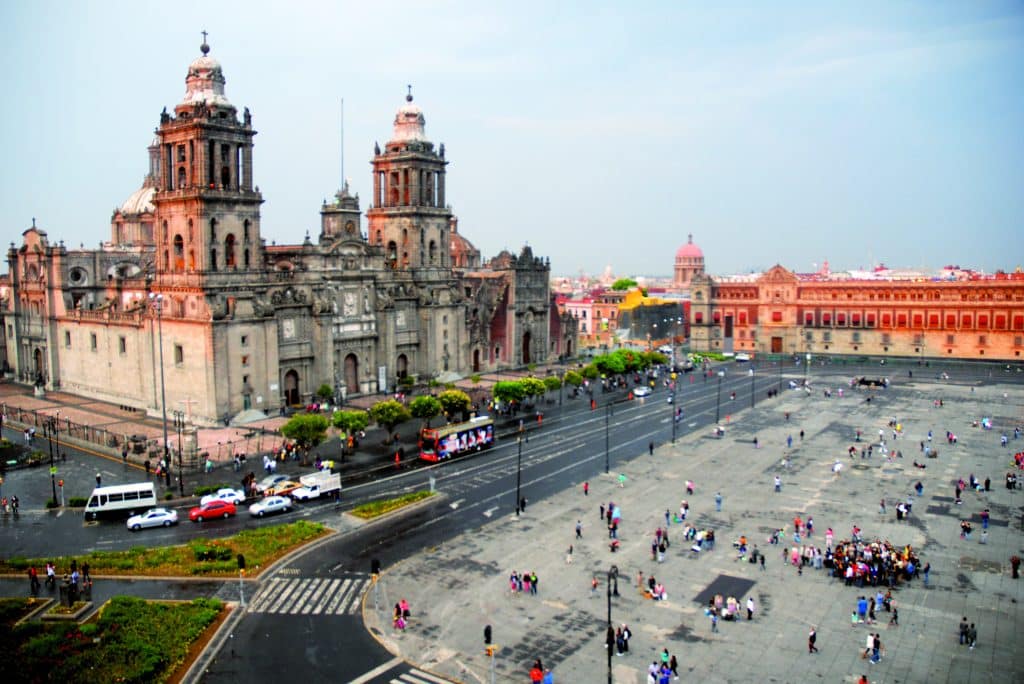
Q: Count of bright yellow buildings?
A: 1